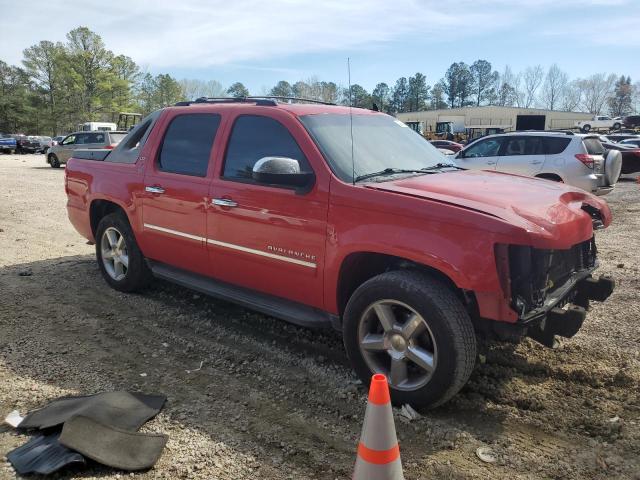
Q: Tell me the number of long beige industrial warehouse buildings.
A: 1